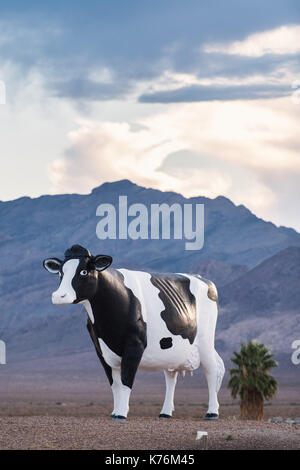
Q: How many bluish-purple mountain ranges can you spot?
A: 1